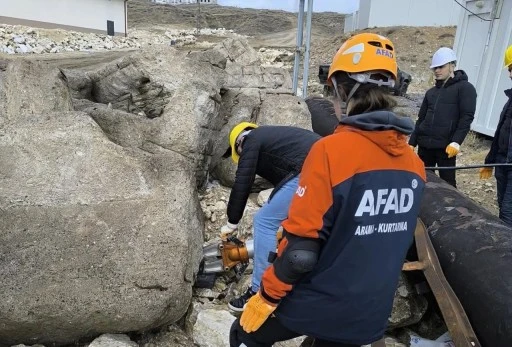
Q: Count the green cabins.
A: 0